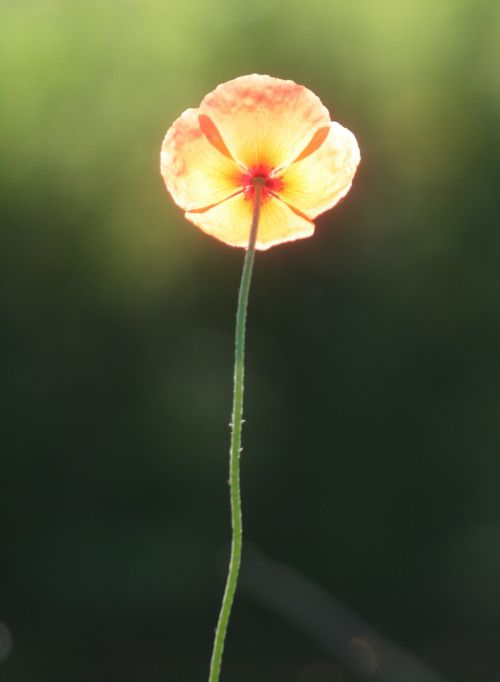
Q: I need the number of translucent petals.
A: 4